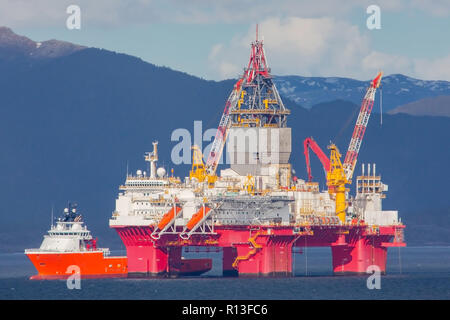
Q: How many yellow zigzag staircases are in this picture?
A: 1